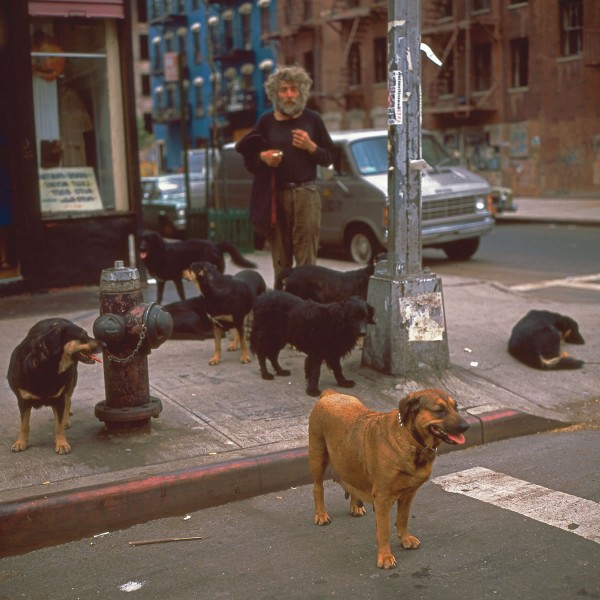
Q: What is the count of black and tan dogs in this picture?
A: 3